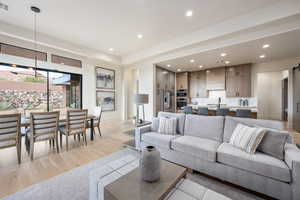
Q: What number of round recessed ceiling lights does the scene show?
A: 11